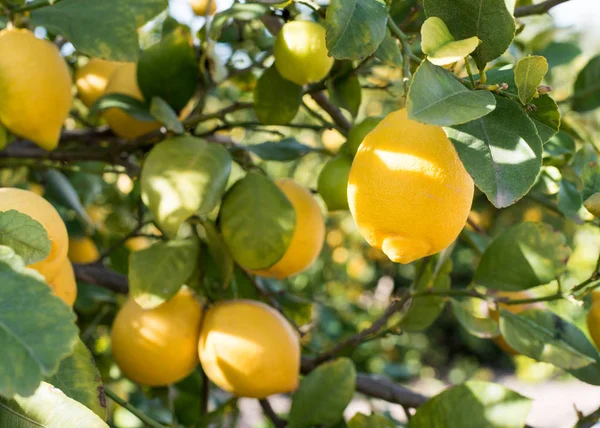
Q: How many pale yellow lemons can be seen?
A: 1